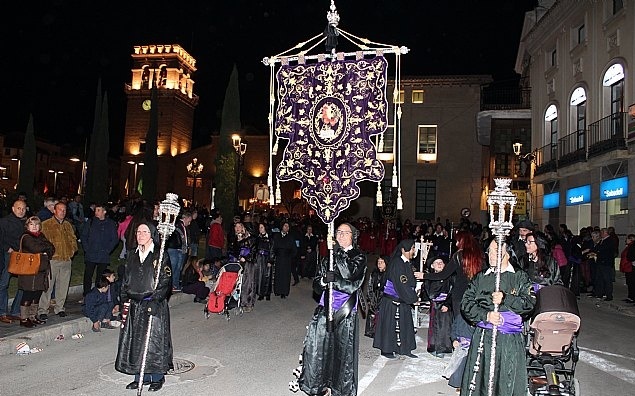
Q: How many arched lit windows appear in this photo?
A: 3